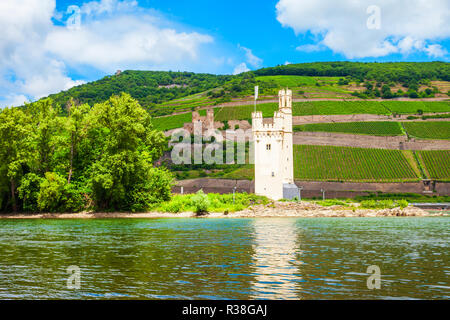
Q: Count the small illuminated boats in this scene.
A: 0